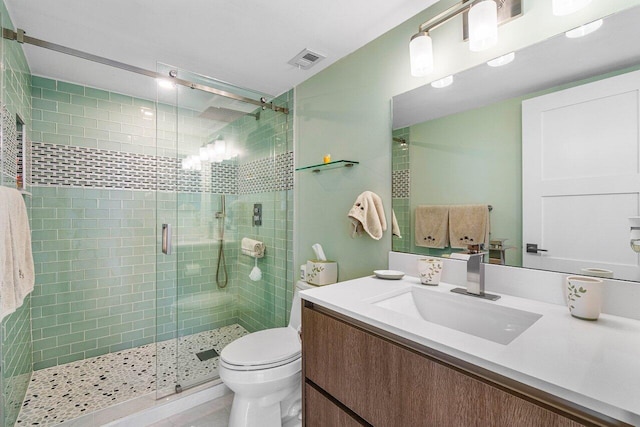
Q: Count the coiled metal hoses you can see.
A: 1